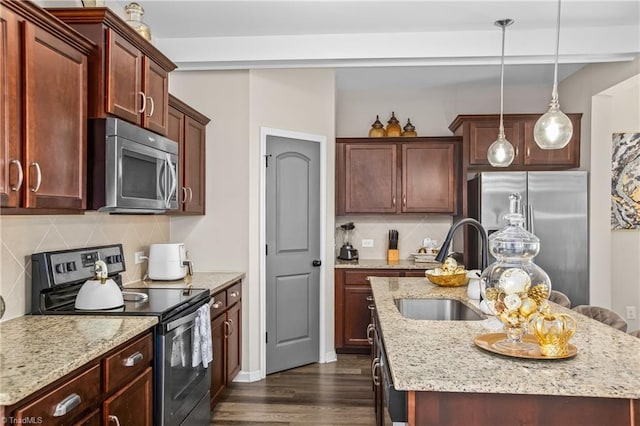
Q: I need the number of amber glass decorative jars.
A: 3